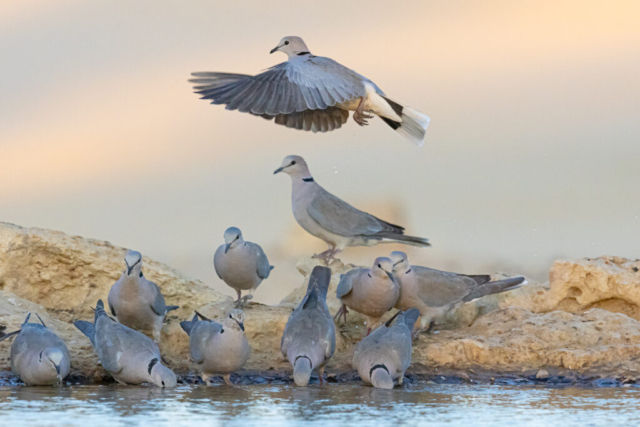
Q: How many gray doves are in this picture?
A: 11